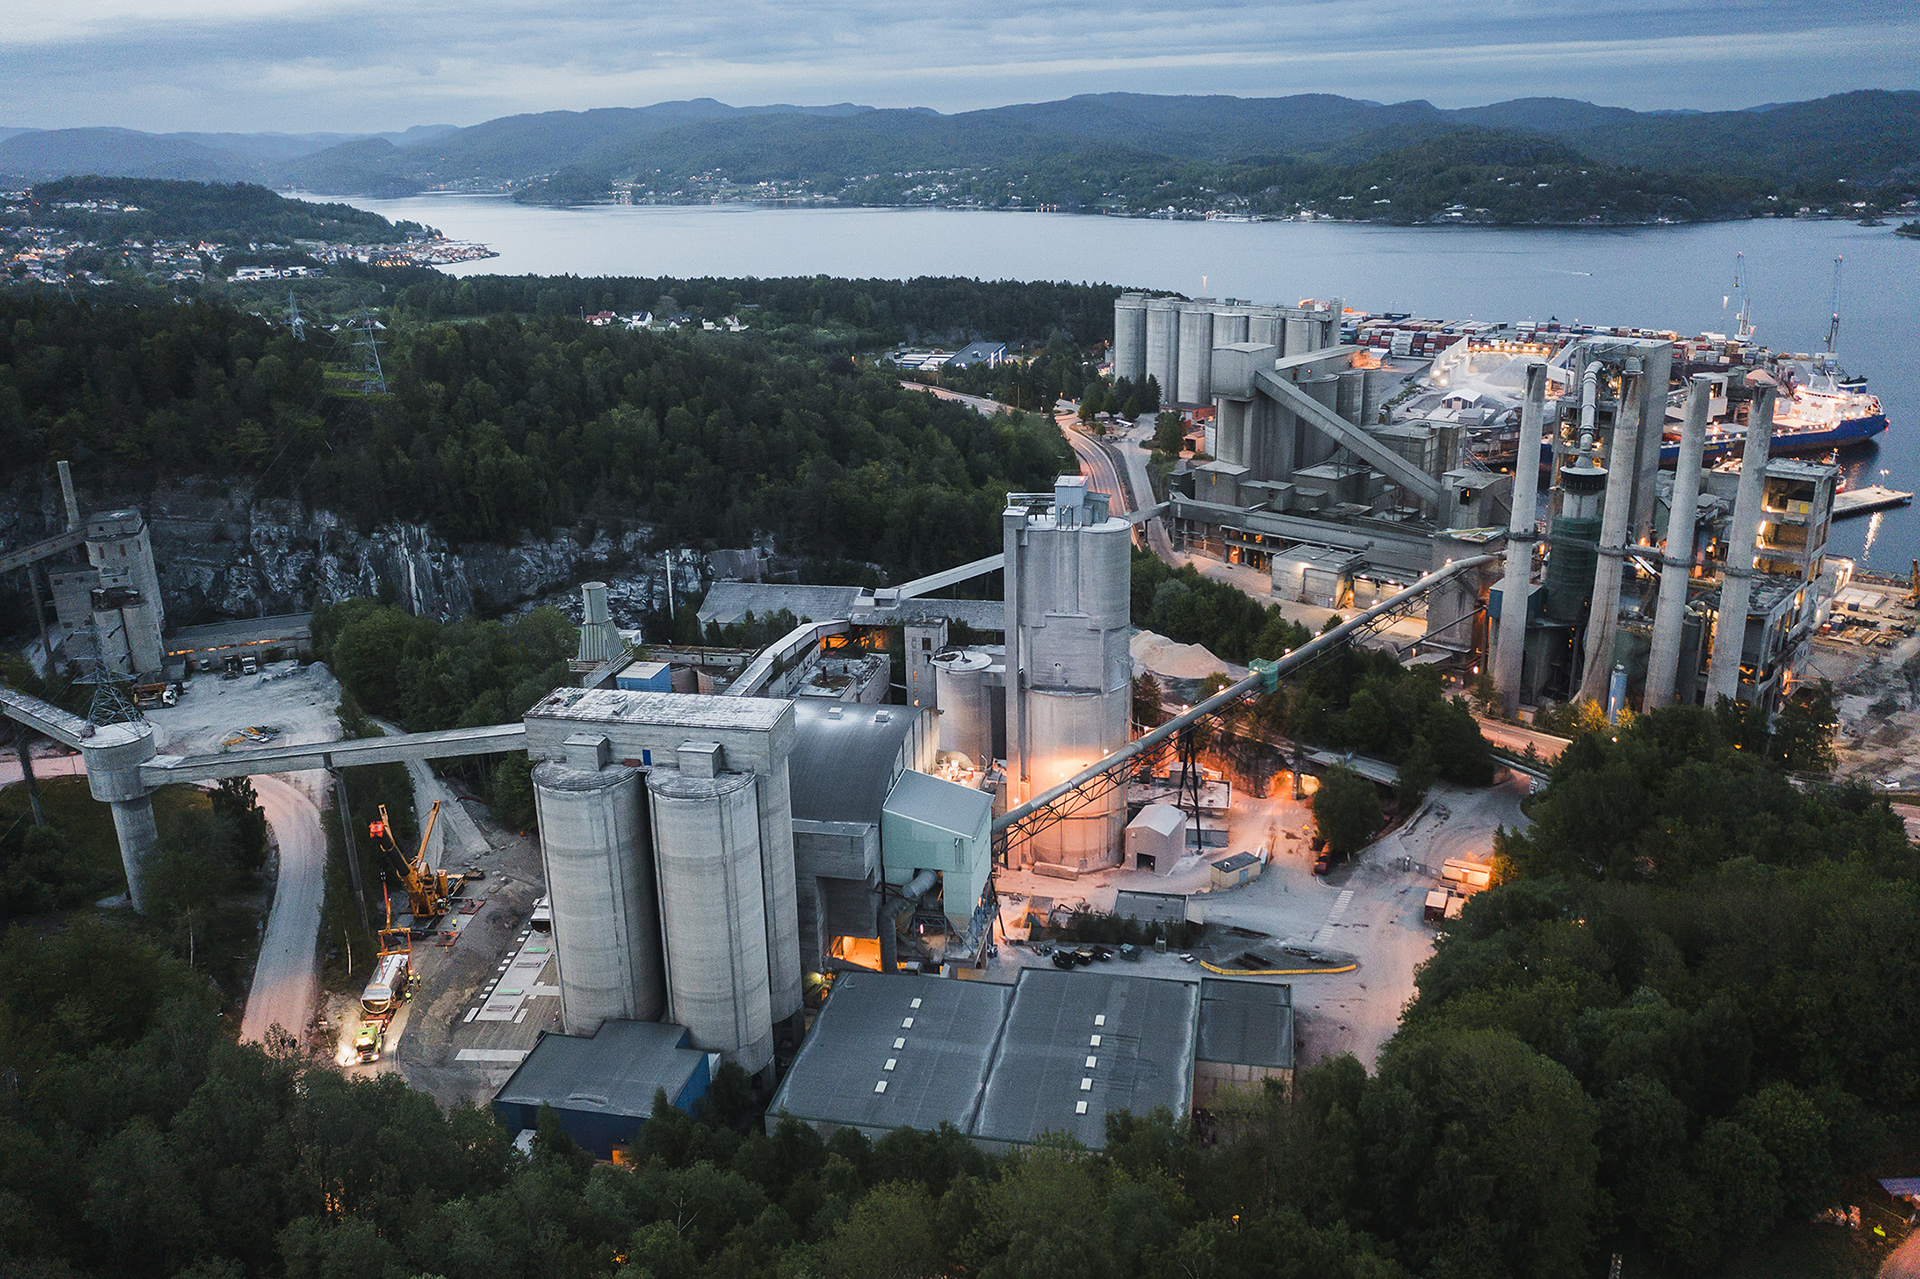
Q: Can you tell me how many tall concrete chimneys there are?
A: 4